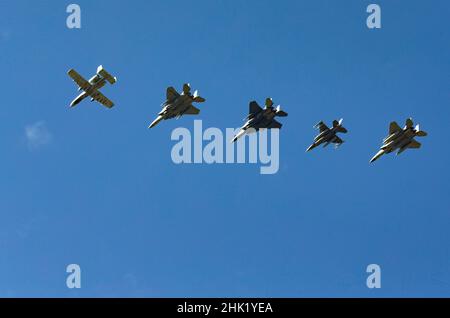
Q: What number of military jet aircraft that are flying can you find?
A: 5